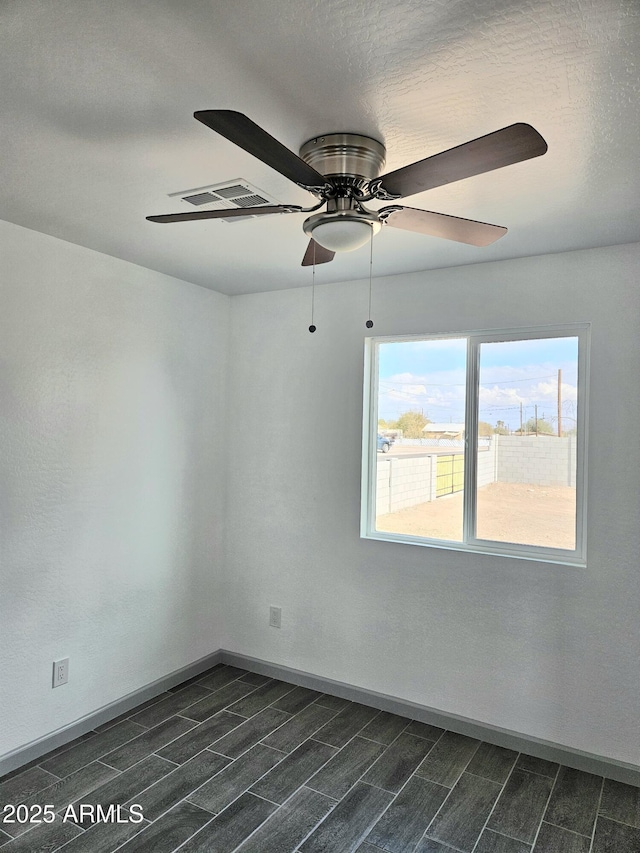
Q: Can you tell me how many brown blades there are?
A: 5